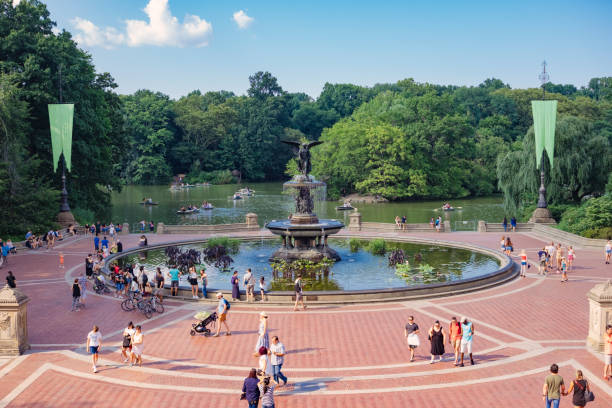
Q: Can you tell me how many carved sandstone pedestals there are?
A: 2